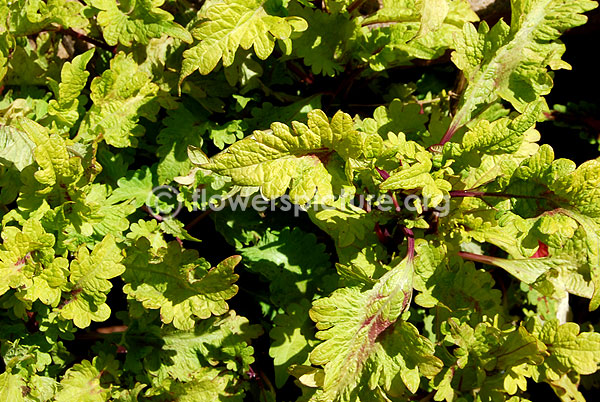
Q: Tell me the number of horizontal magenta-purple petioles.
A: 2